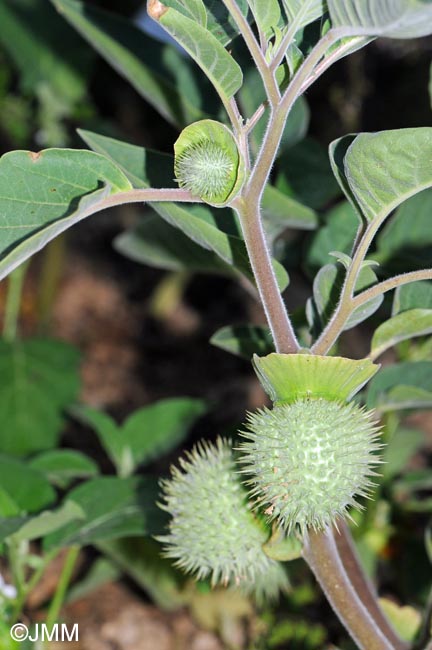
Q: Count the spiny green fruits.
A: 3